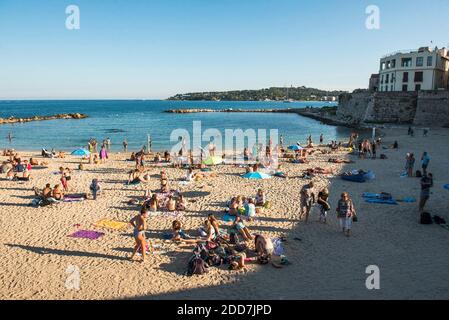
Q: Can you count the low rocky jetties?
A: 2